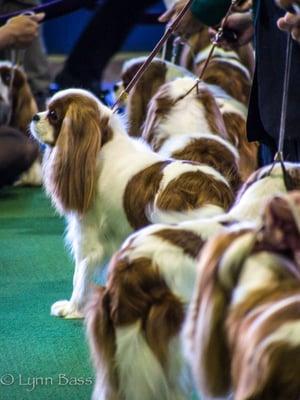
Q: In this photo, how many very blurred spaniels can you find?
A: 1